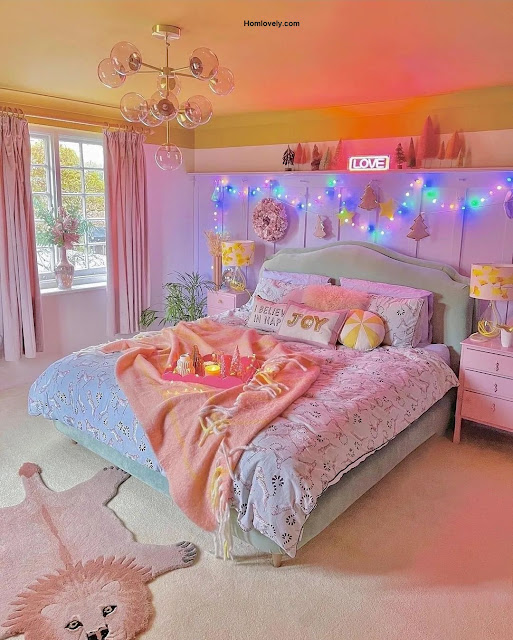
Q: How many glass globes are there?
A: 11